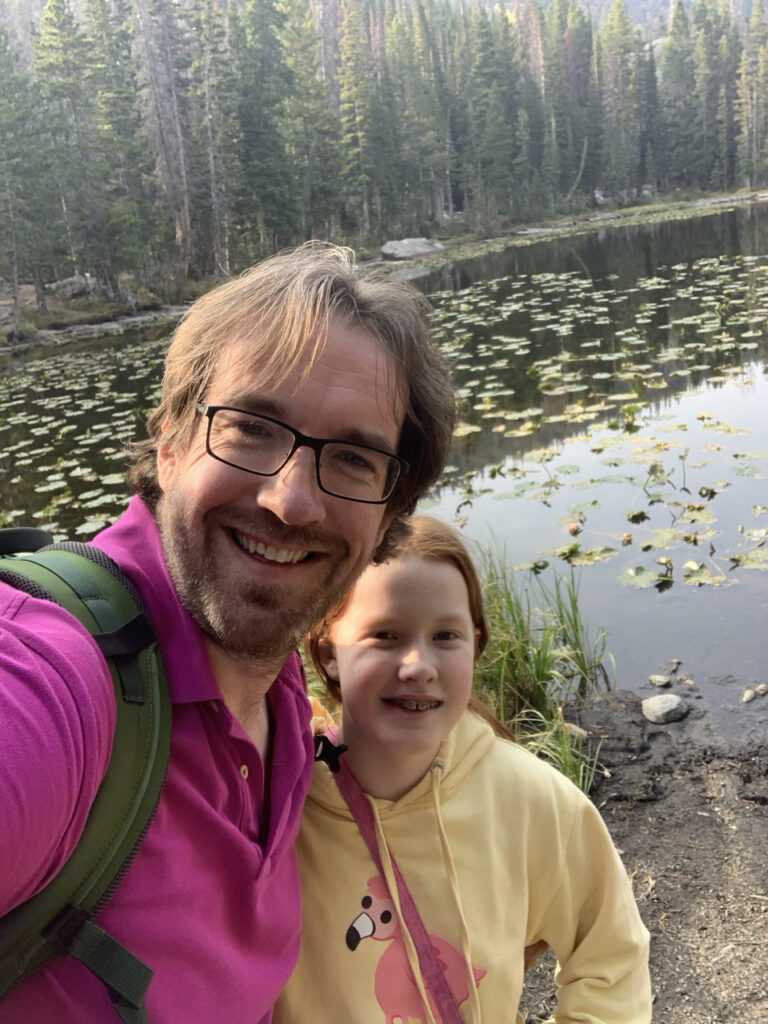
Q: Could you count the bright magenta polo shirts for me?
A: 1